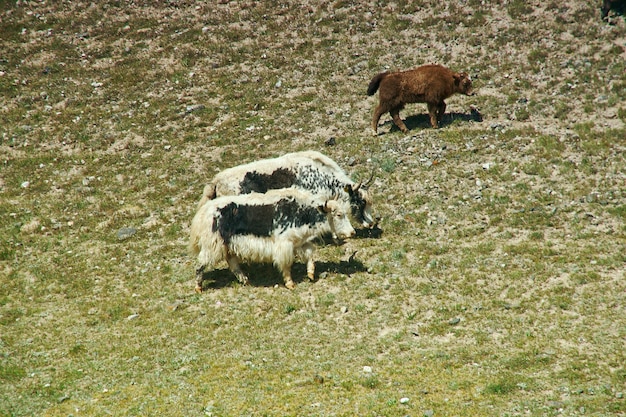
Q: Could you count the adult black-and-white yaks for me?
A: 2